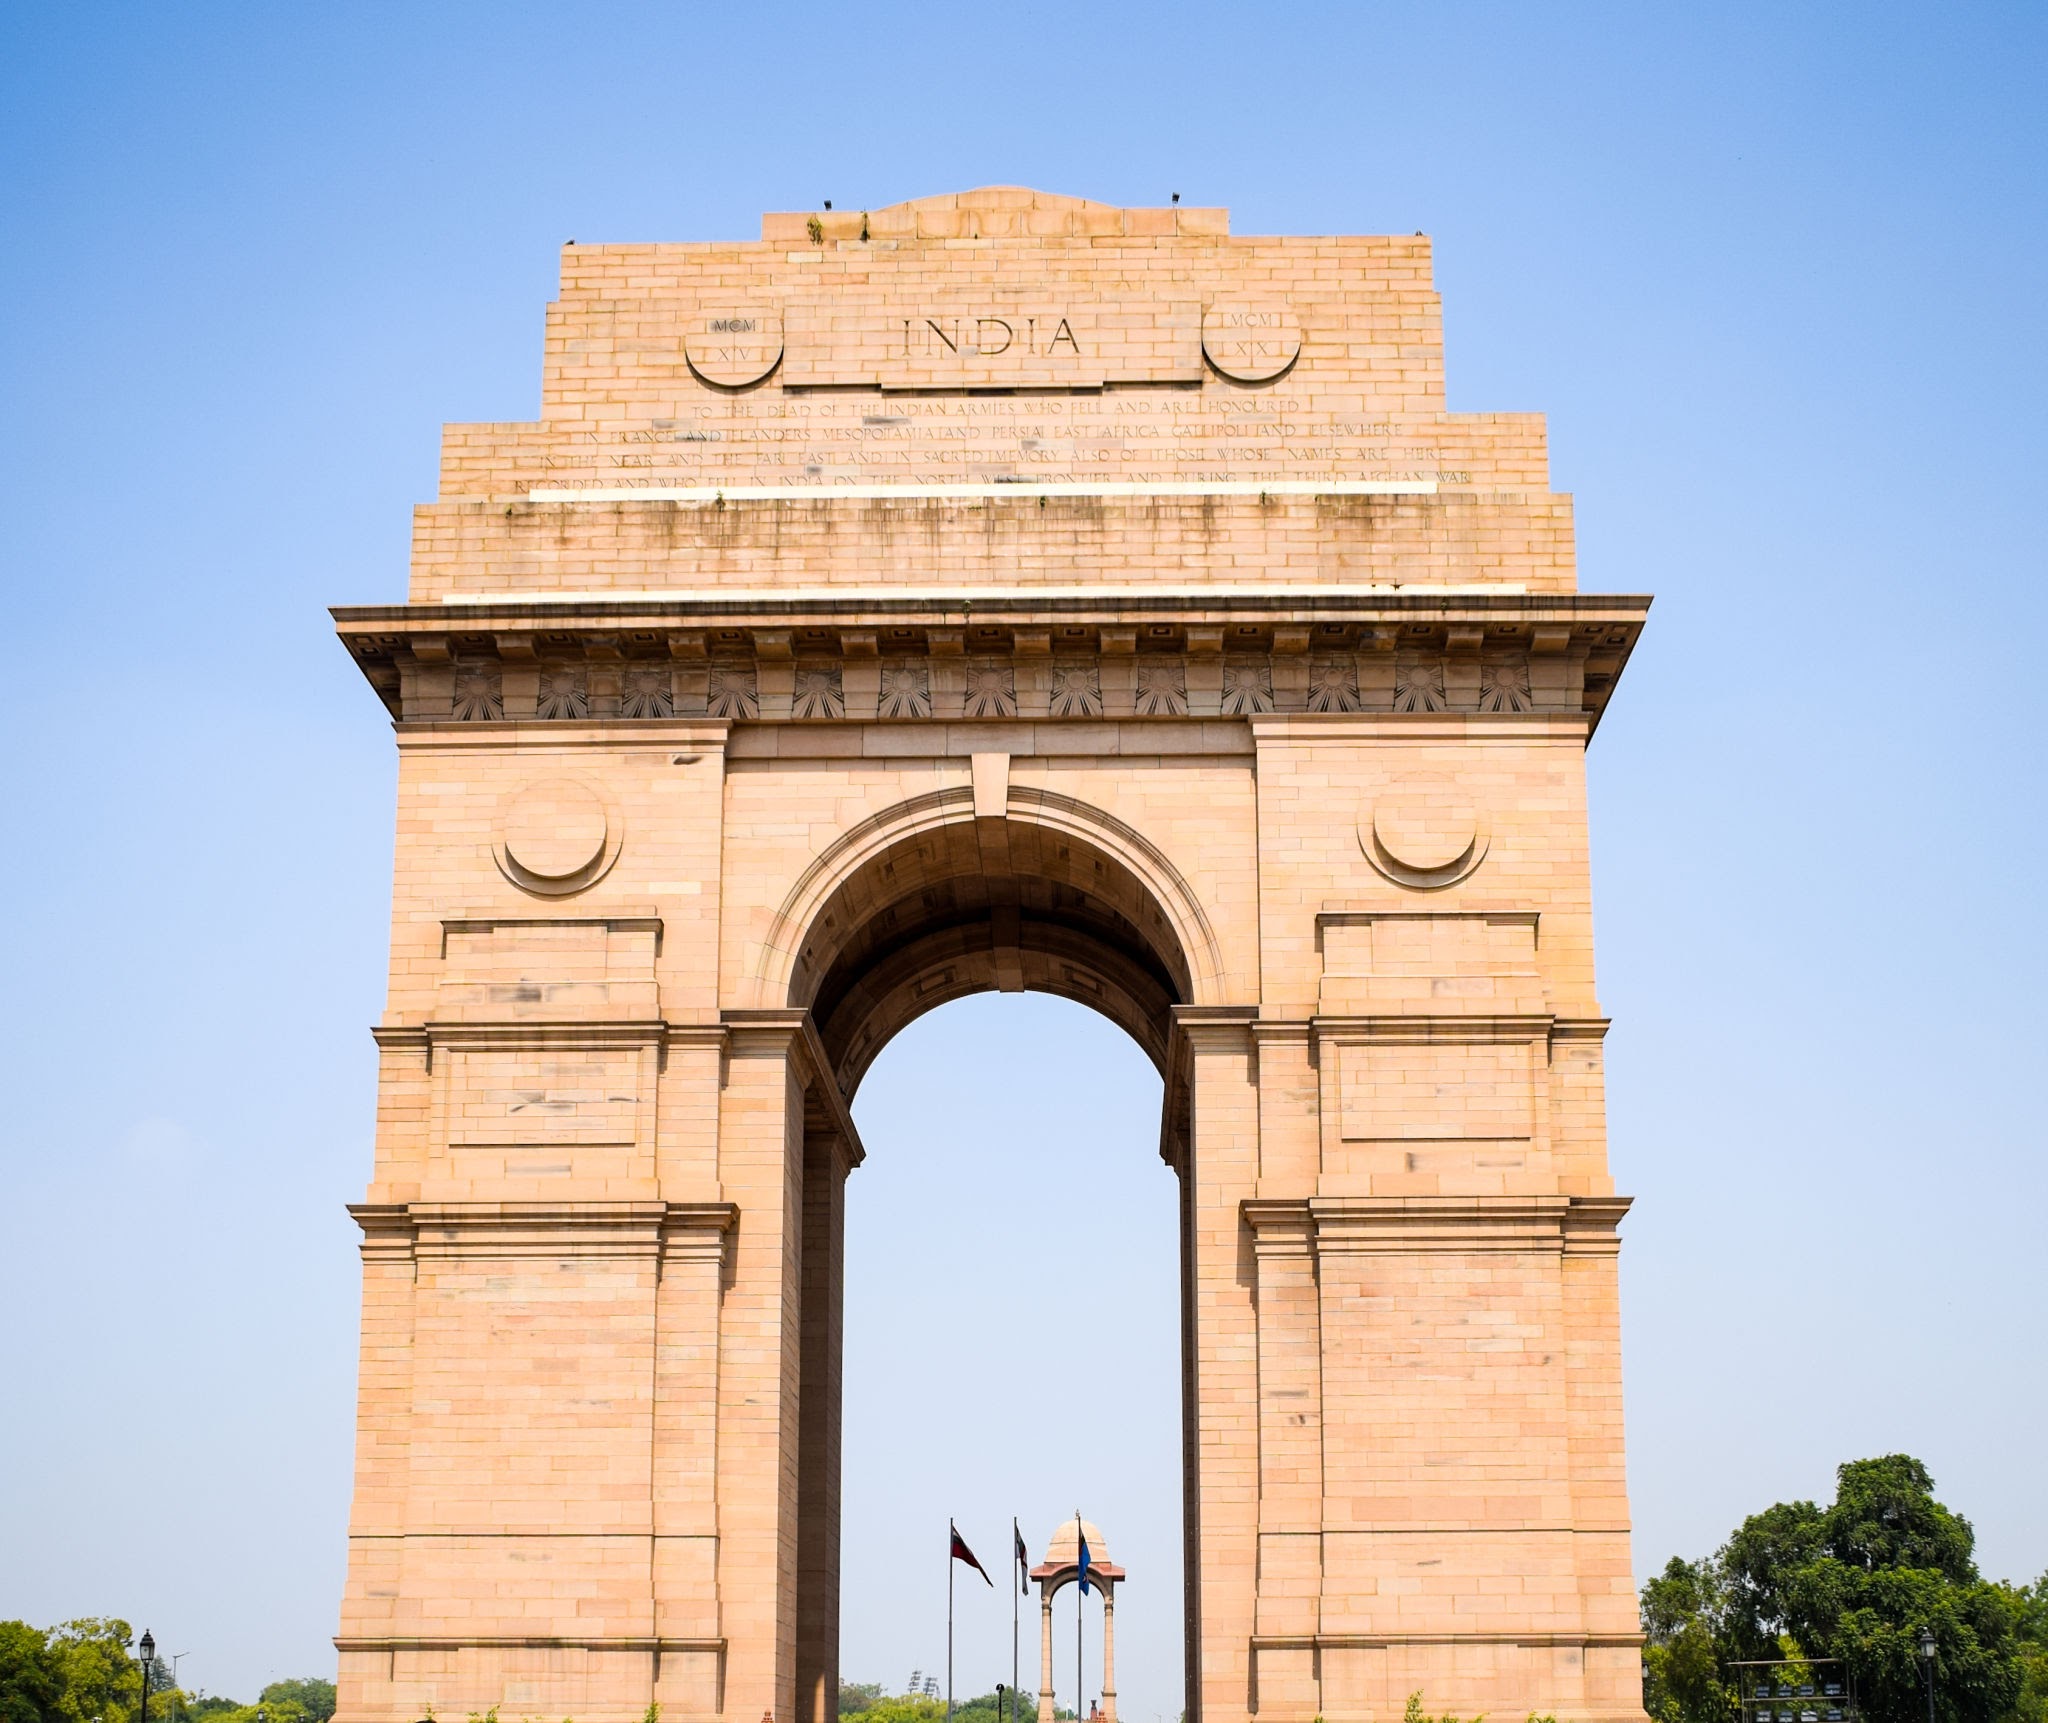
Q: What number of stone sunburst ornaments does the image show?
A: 13